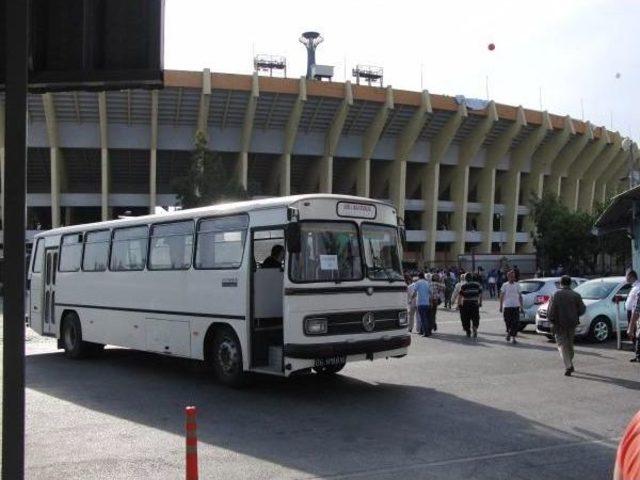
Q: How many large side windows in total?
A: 5